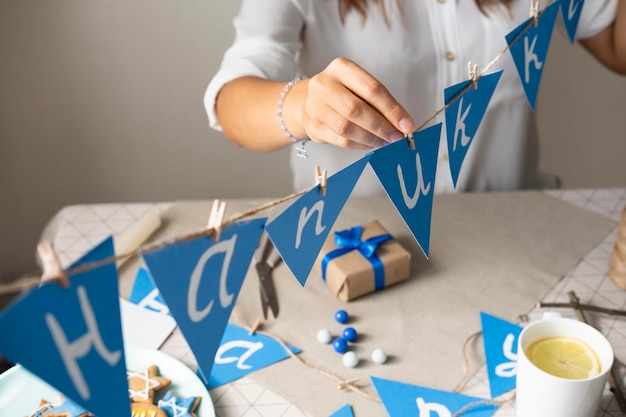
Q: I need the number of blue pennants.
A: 12